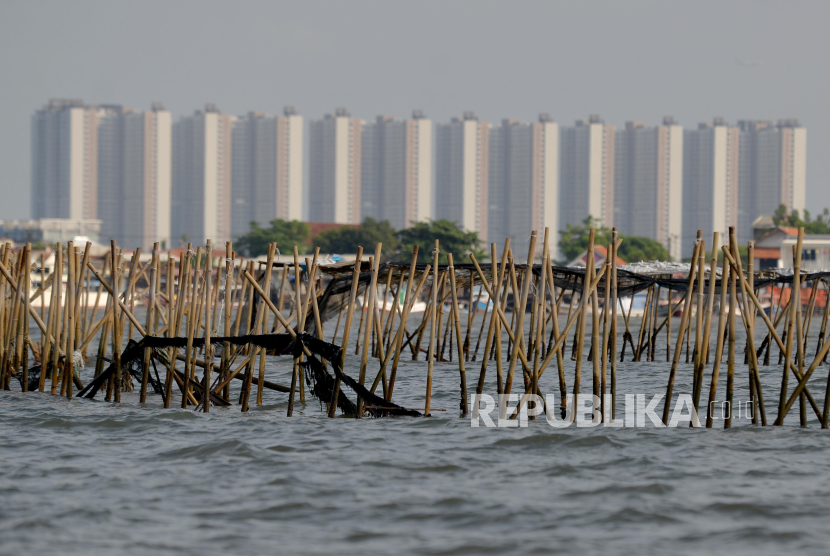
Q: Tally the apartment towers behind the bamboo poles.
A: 12